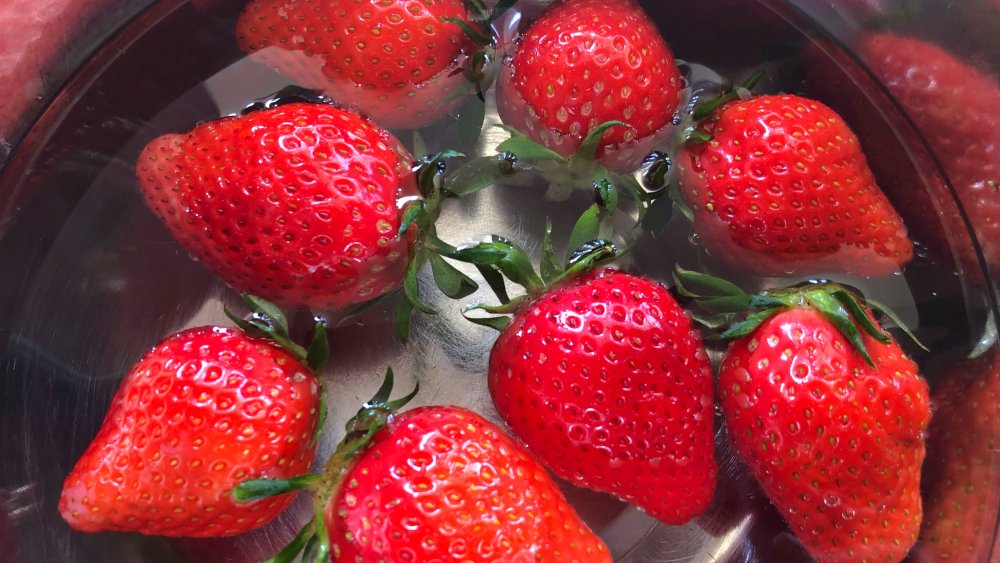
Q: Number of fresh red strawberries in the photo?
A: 8